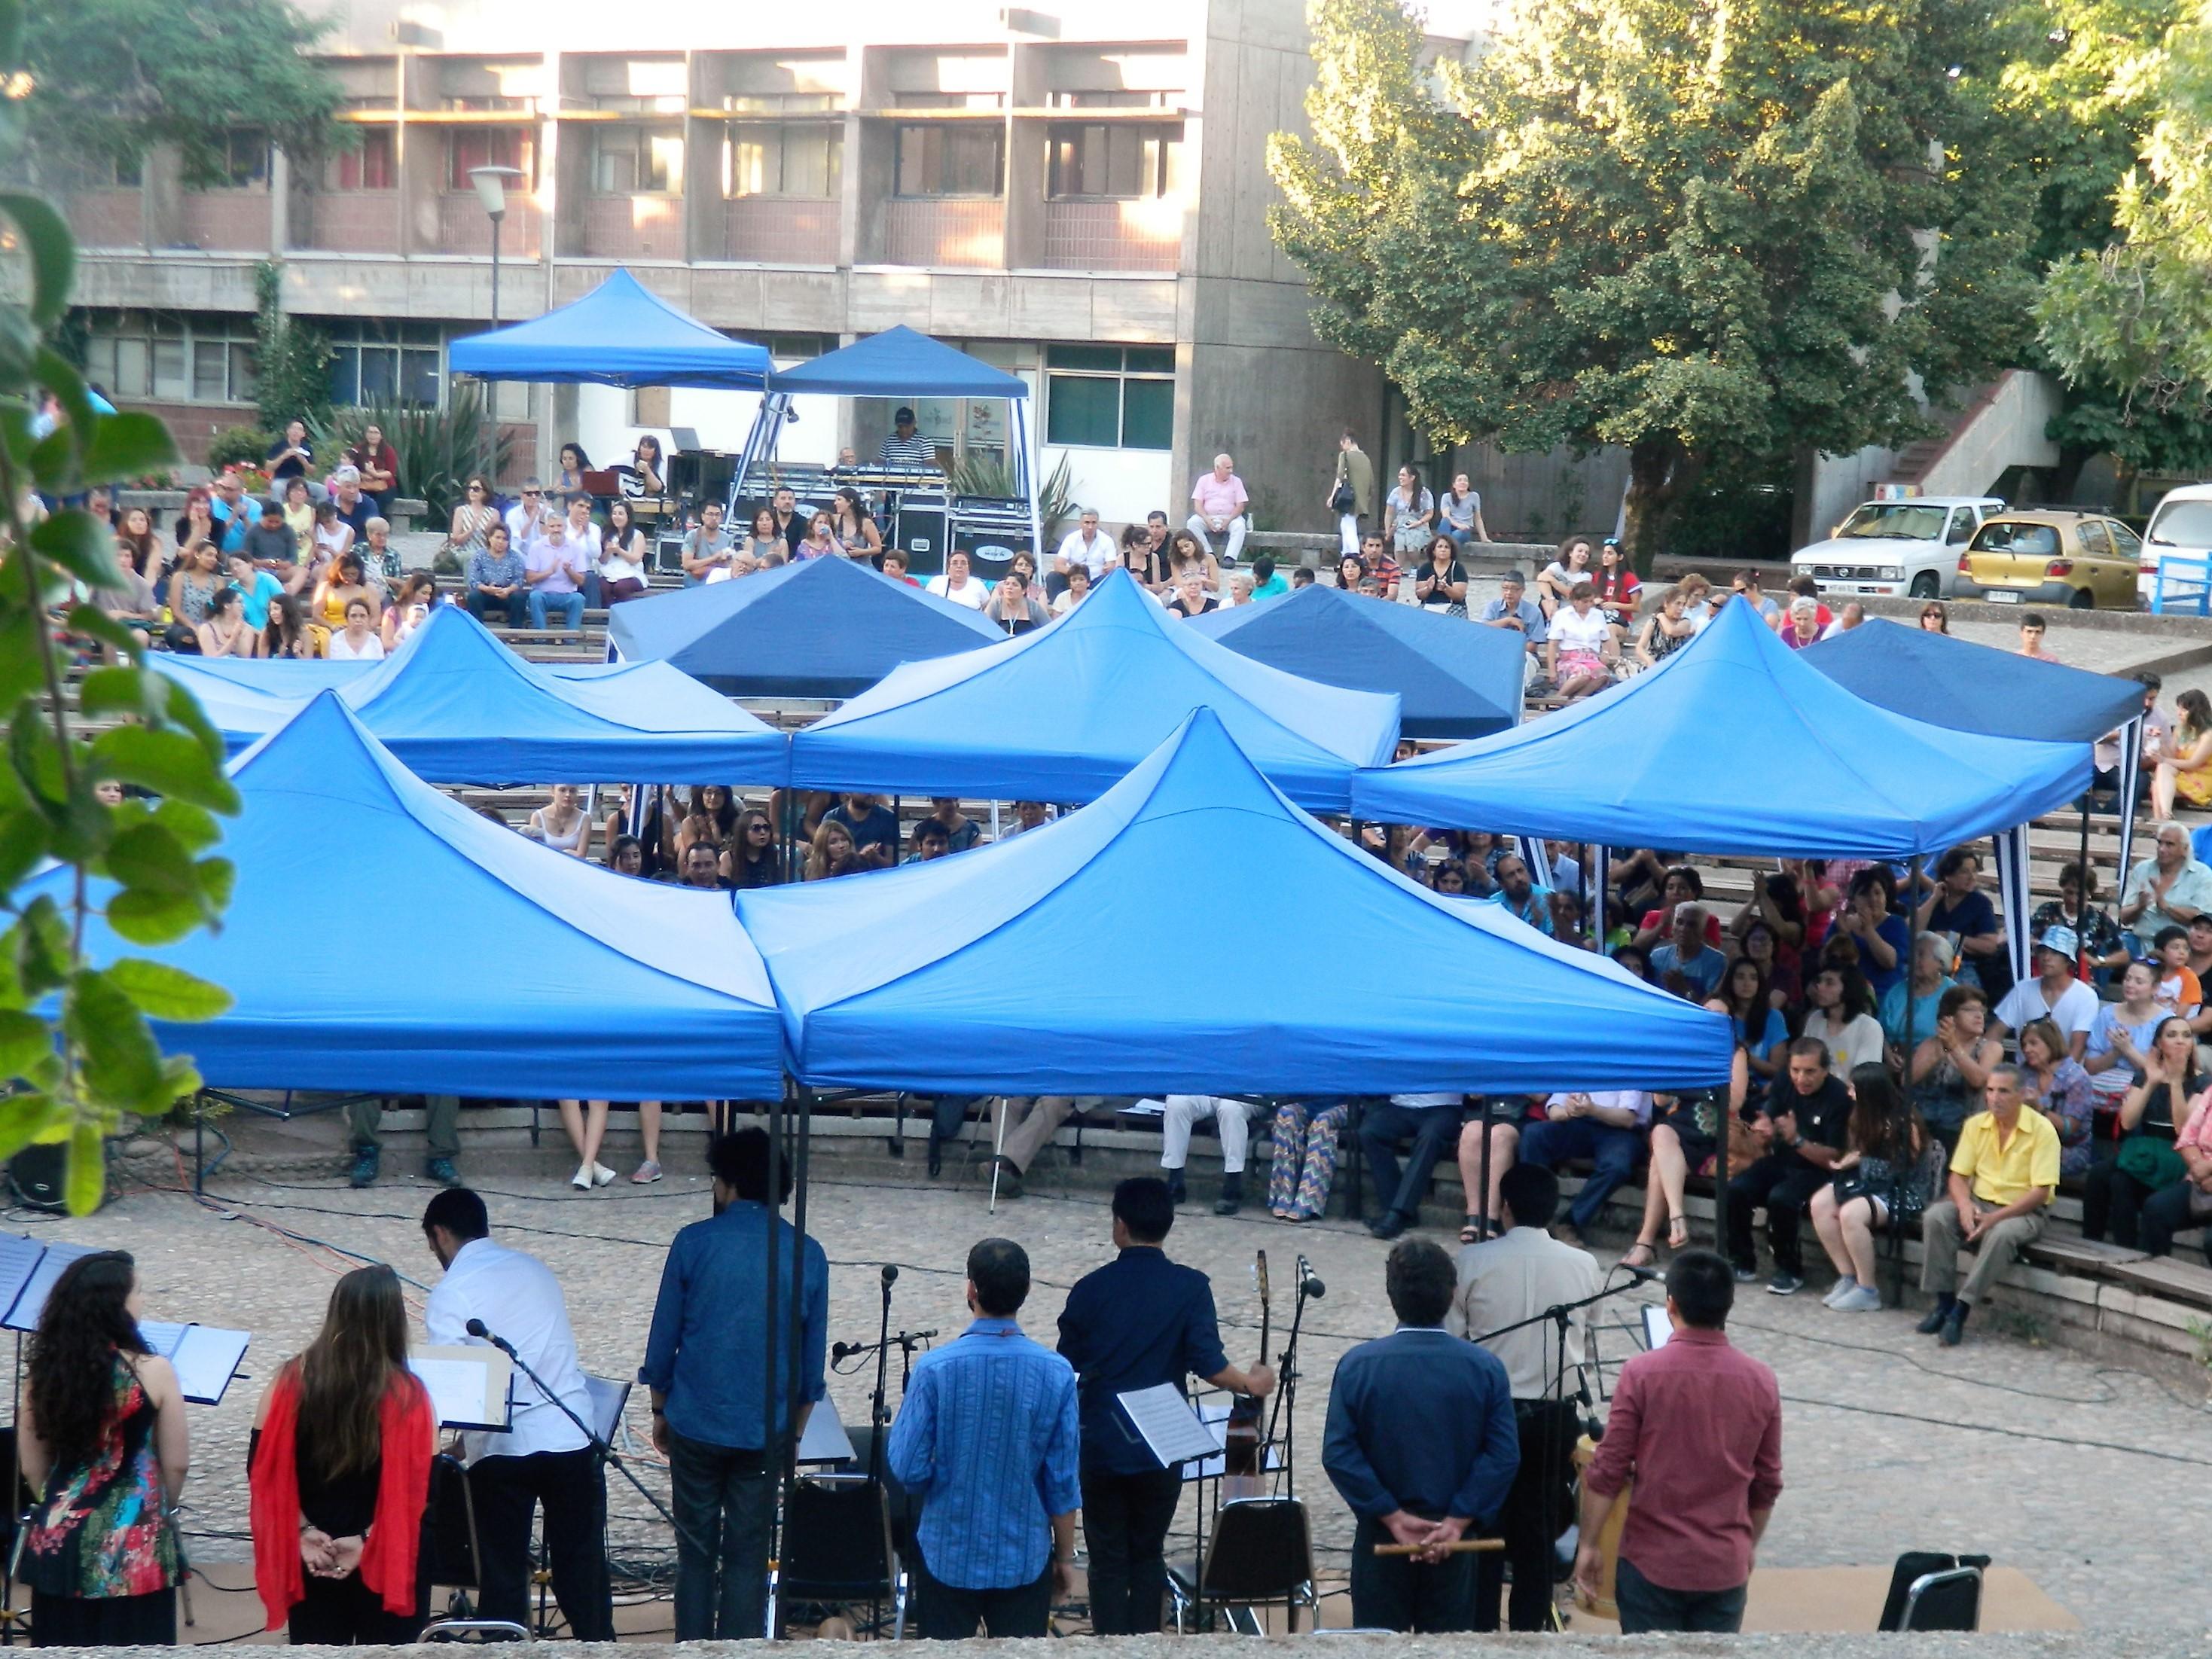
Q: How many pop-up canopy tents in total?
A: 10